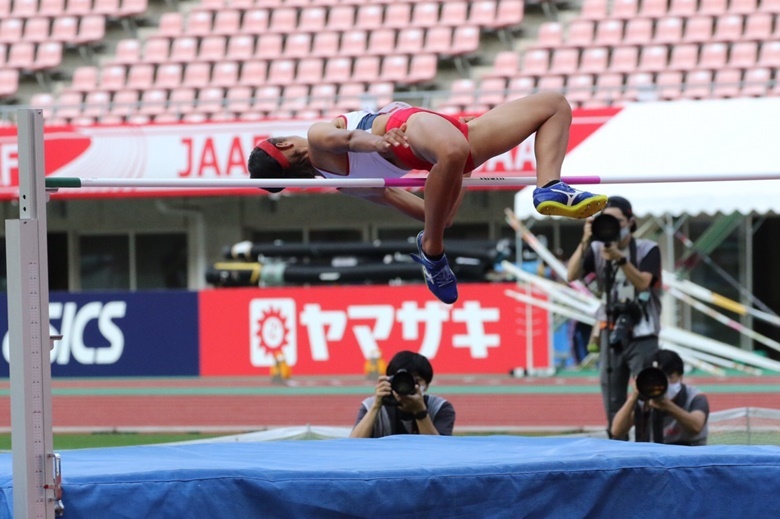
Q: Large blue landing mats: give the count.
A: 1